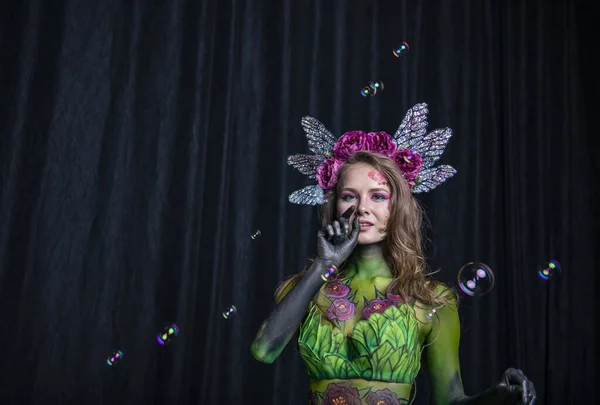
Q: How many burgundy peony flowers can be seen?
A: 4